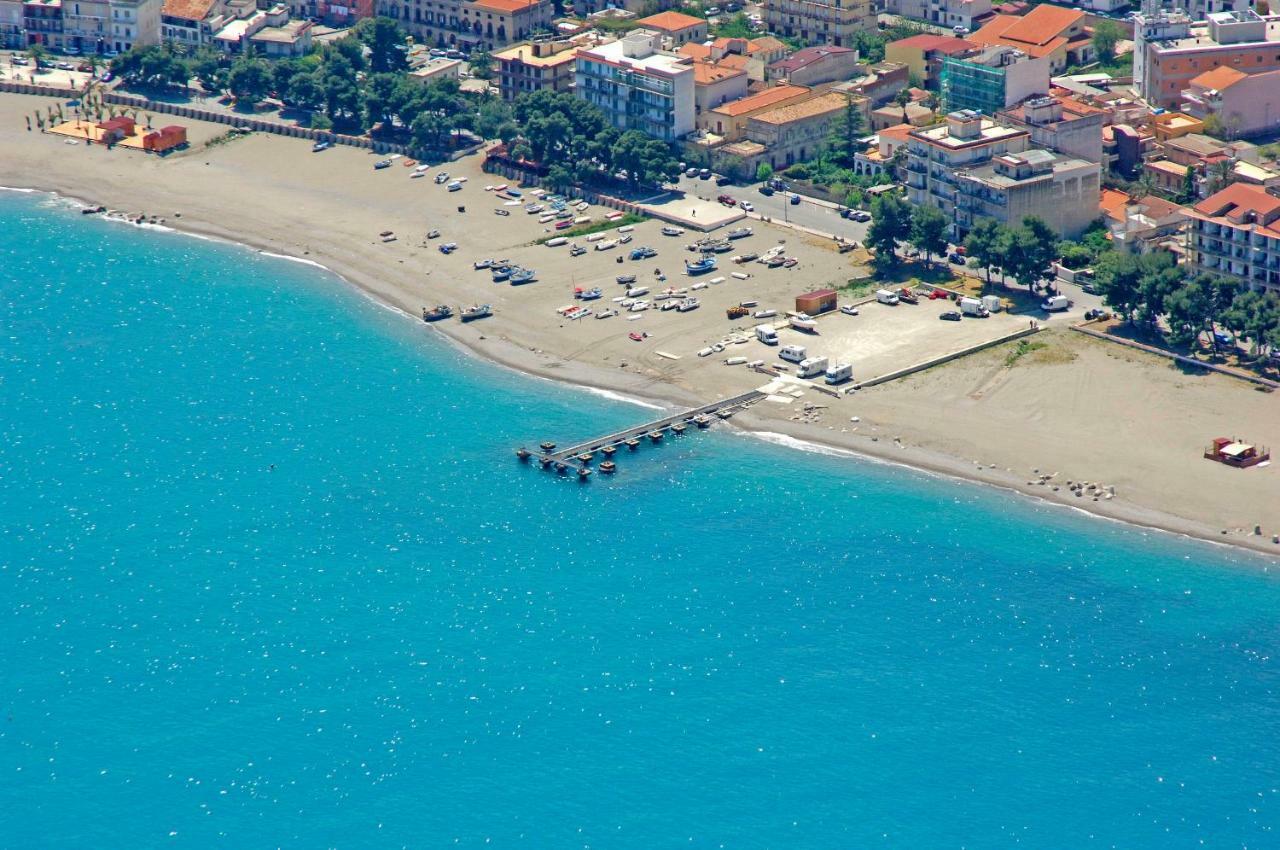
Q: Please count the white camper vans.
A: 4